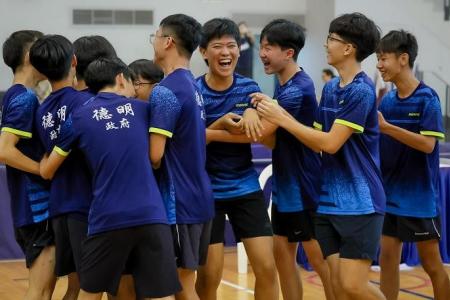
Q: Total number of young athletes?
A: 10